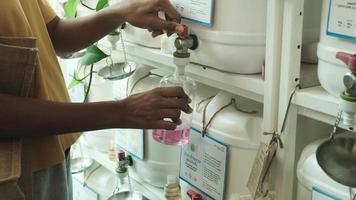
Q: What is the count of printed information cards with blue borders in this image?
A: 6